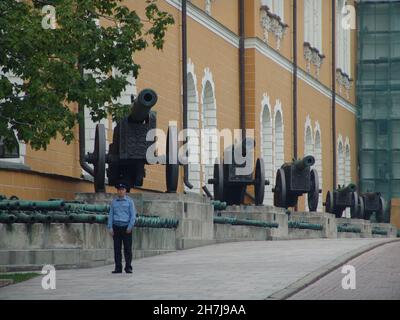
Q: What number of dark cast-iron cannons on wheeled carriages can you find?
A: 5